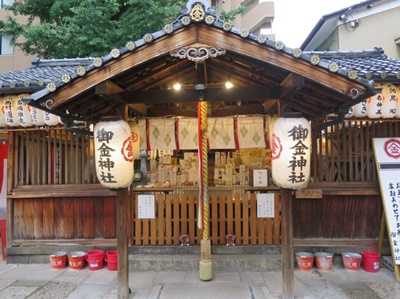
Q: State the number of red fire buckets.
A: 8